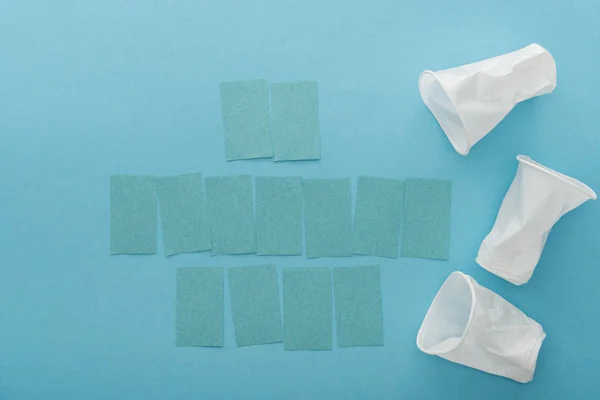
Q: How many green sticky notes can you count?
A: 13